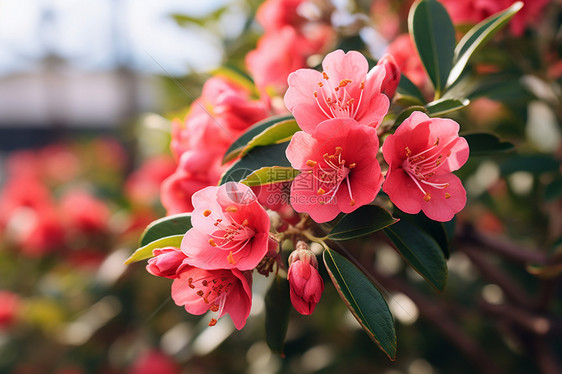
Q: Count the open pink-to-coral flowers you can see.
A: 5